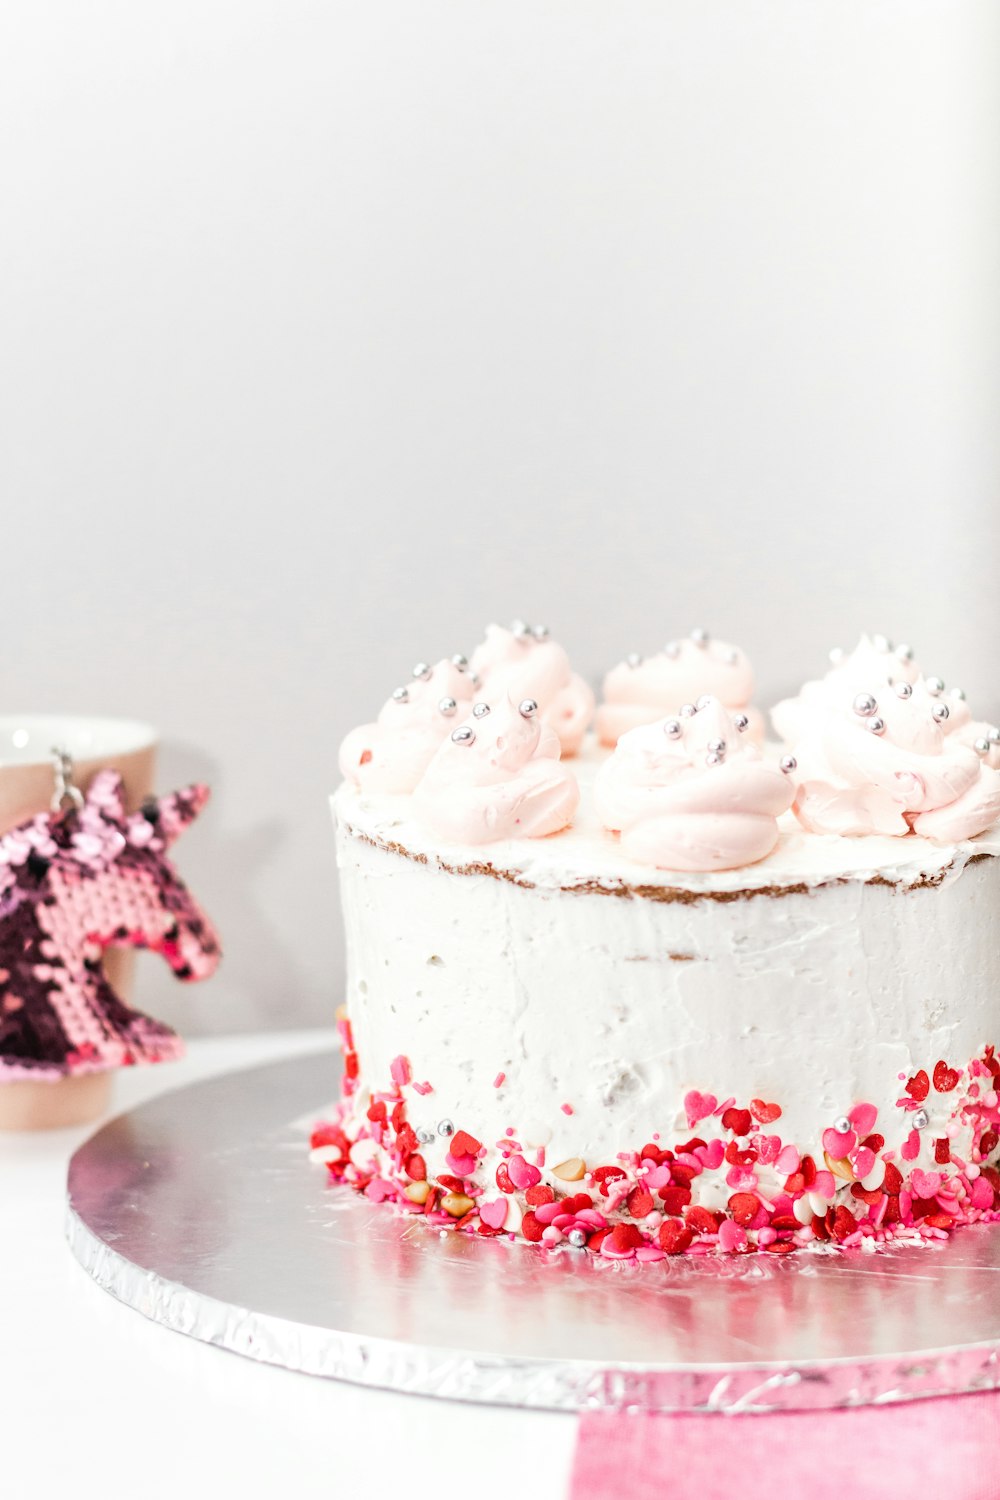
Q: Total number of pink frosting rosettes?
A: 8